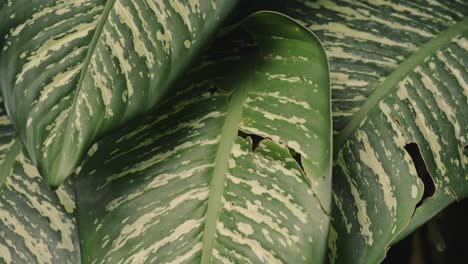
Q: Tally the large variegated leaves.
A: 4